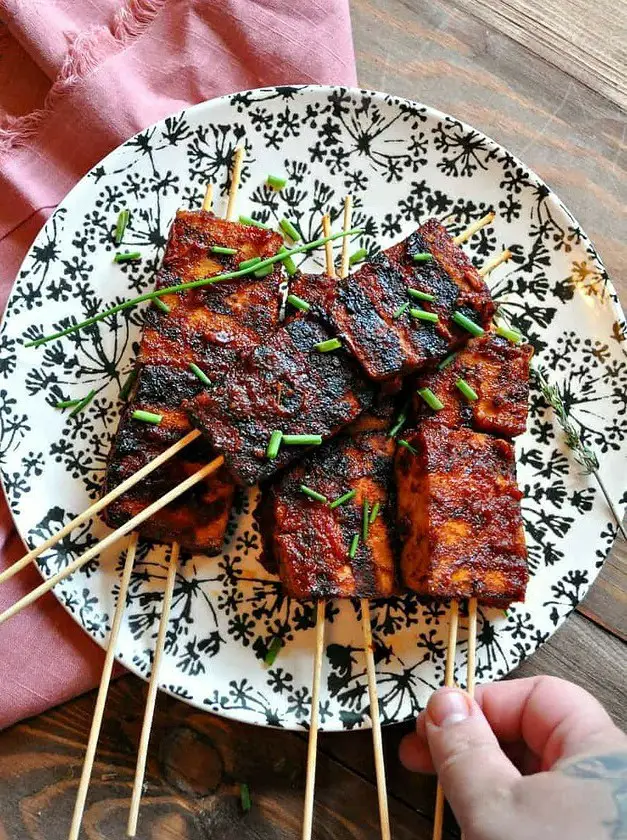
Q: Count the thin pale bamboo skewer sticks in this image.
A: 8